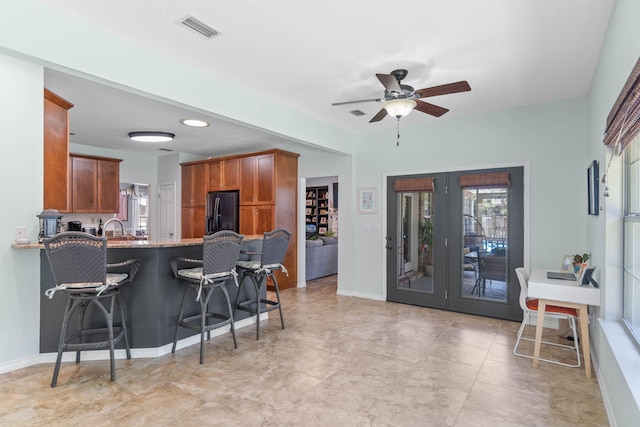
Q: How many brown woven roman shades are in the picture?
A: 3